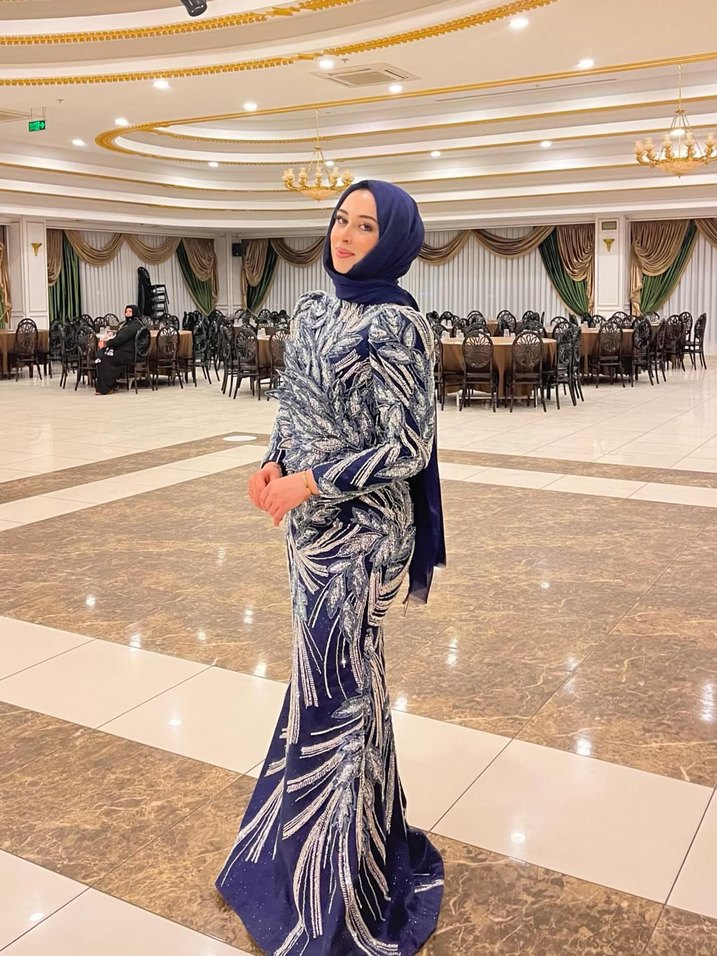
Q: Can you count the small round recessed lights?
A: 13